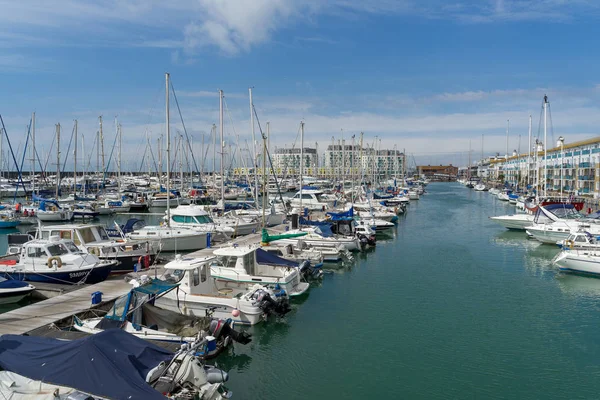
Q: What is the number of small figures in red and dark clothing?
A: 3